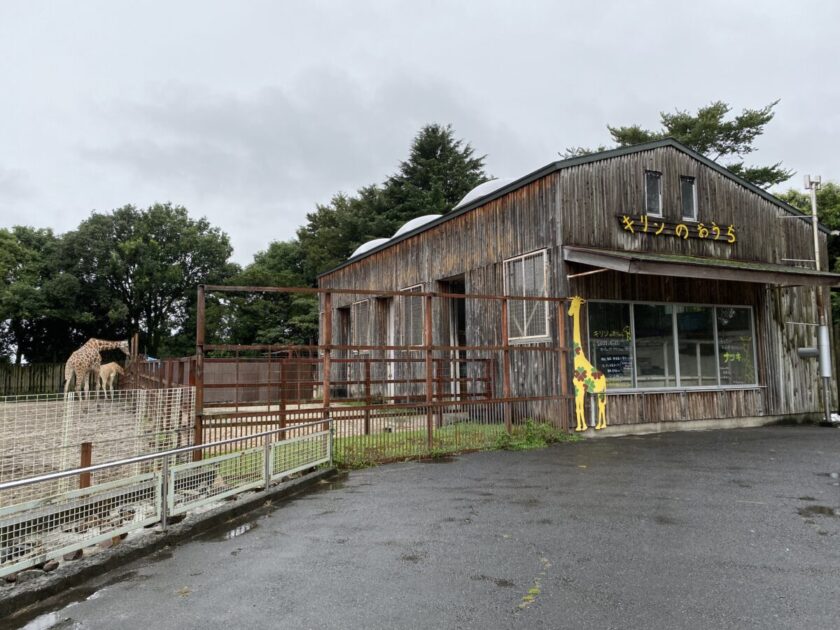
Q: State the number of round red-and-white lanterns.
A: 0